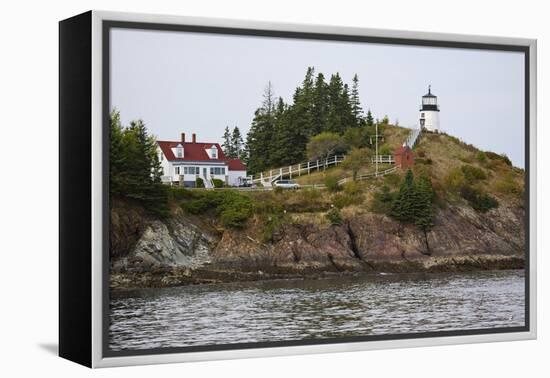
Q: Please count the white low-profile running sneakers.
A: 0